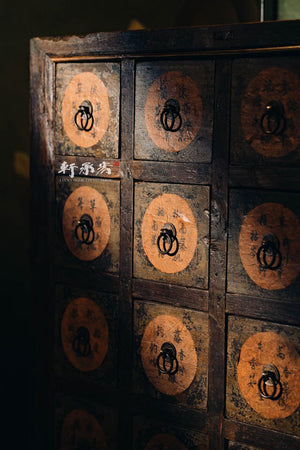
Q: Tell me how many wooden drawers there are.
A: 12